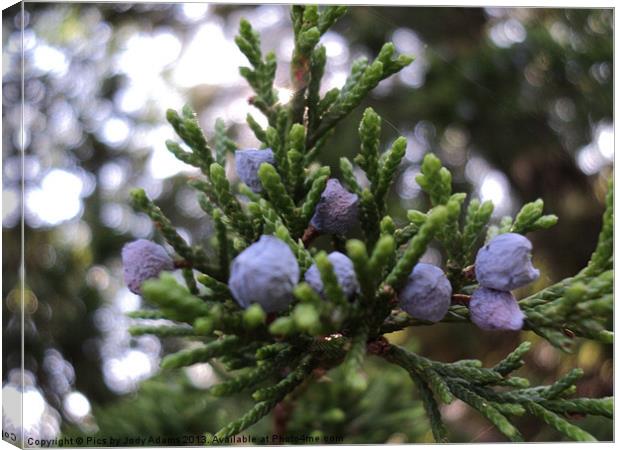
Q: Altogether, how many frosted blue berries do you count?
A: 8